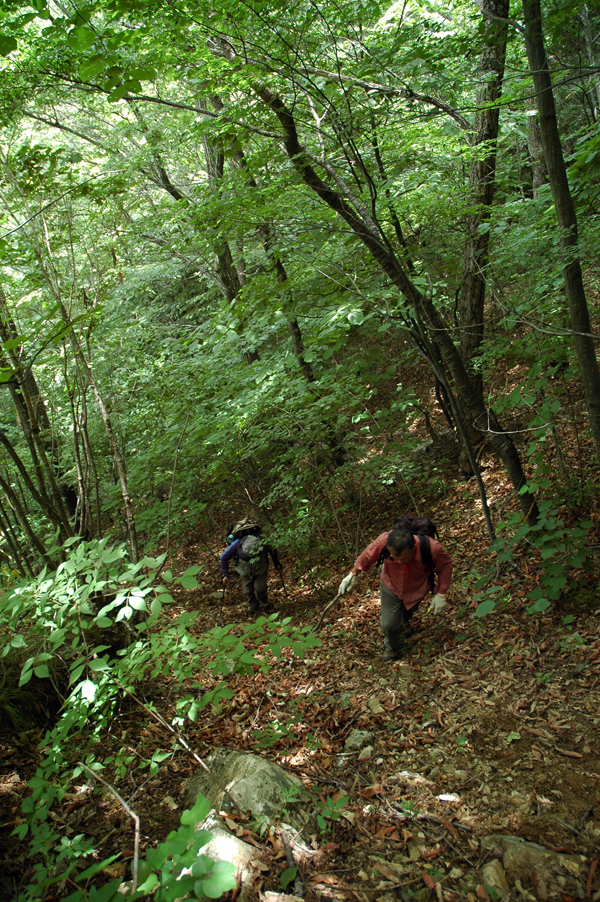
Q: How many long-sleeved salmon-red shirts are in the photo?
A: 1